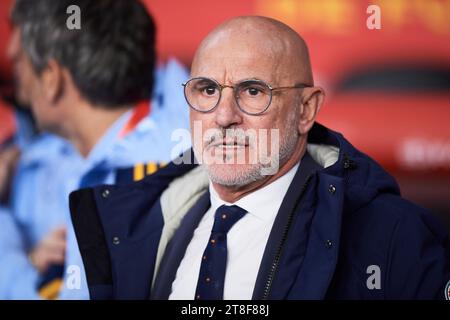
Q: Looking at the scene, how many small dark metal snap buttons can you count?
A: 4